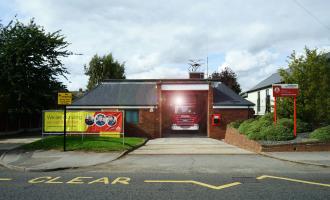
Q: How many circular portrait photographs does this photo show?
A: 3